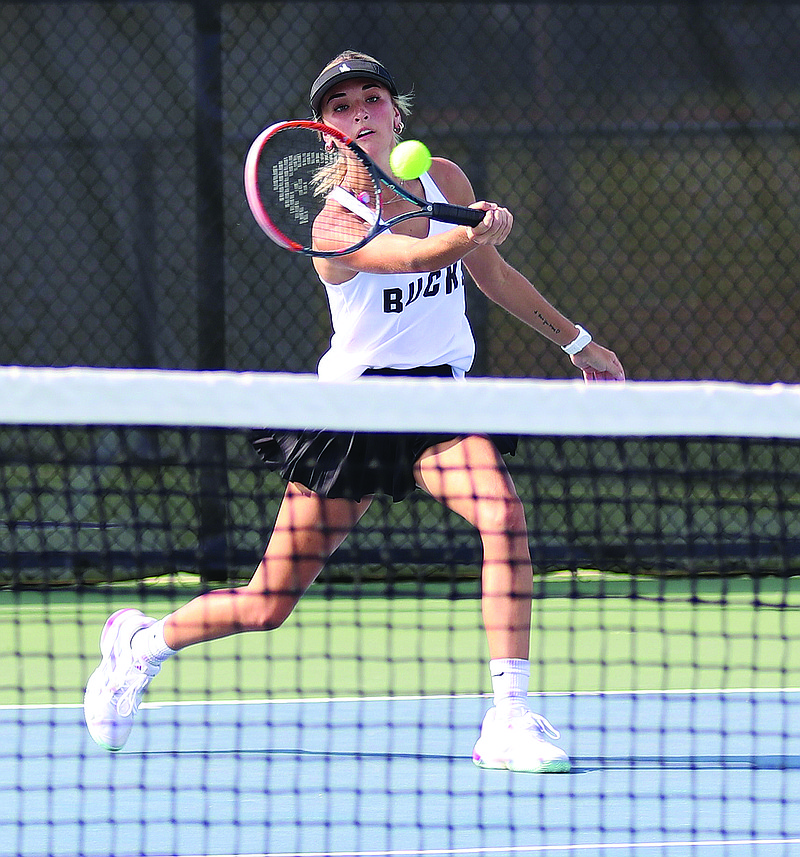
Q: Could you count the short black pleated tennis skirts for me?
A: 1